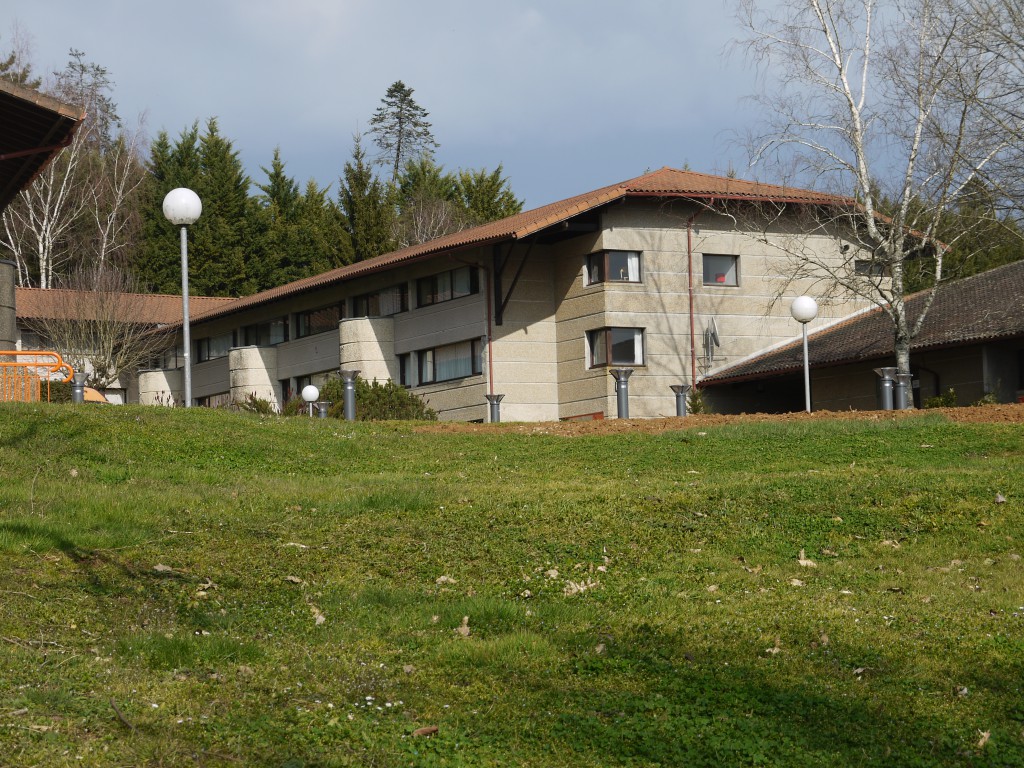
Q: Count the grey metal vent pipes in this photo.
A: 8